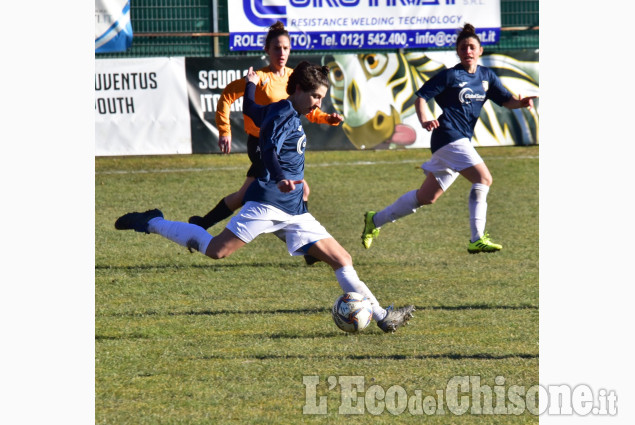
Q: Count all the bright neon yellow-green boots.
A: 2